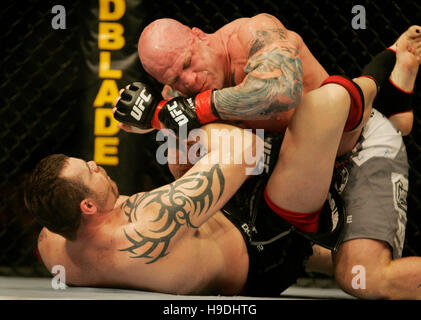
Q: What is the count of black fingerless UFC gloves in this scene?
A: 2